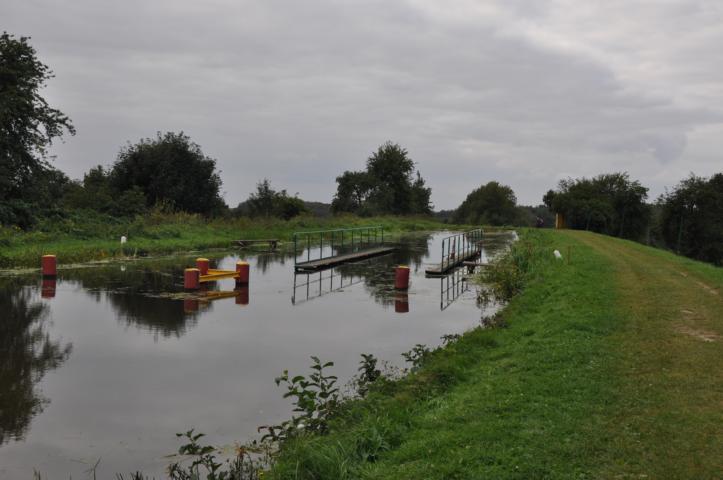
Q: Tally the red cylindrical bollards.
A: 5